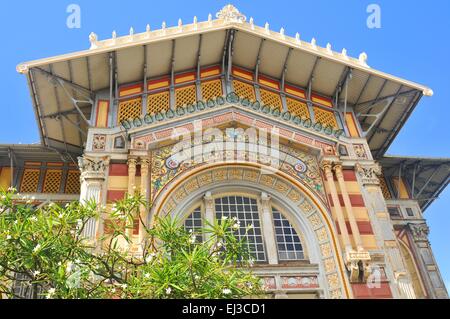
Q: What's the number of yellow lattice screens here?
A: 11